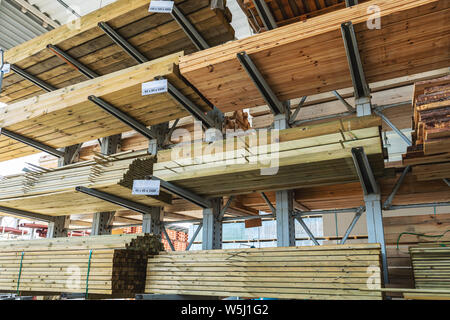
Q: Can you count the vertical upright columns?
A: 6